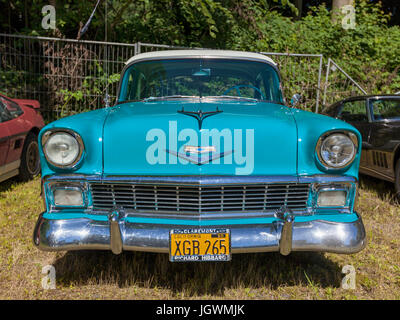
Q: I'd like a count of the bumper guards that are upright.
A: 2